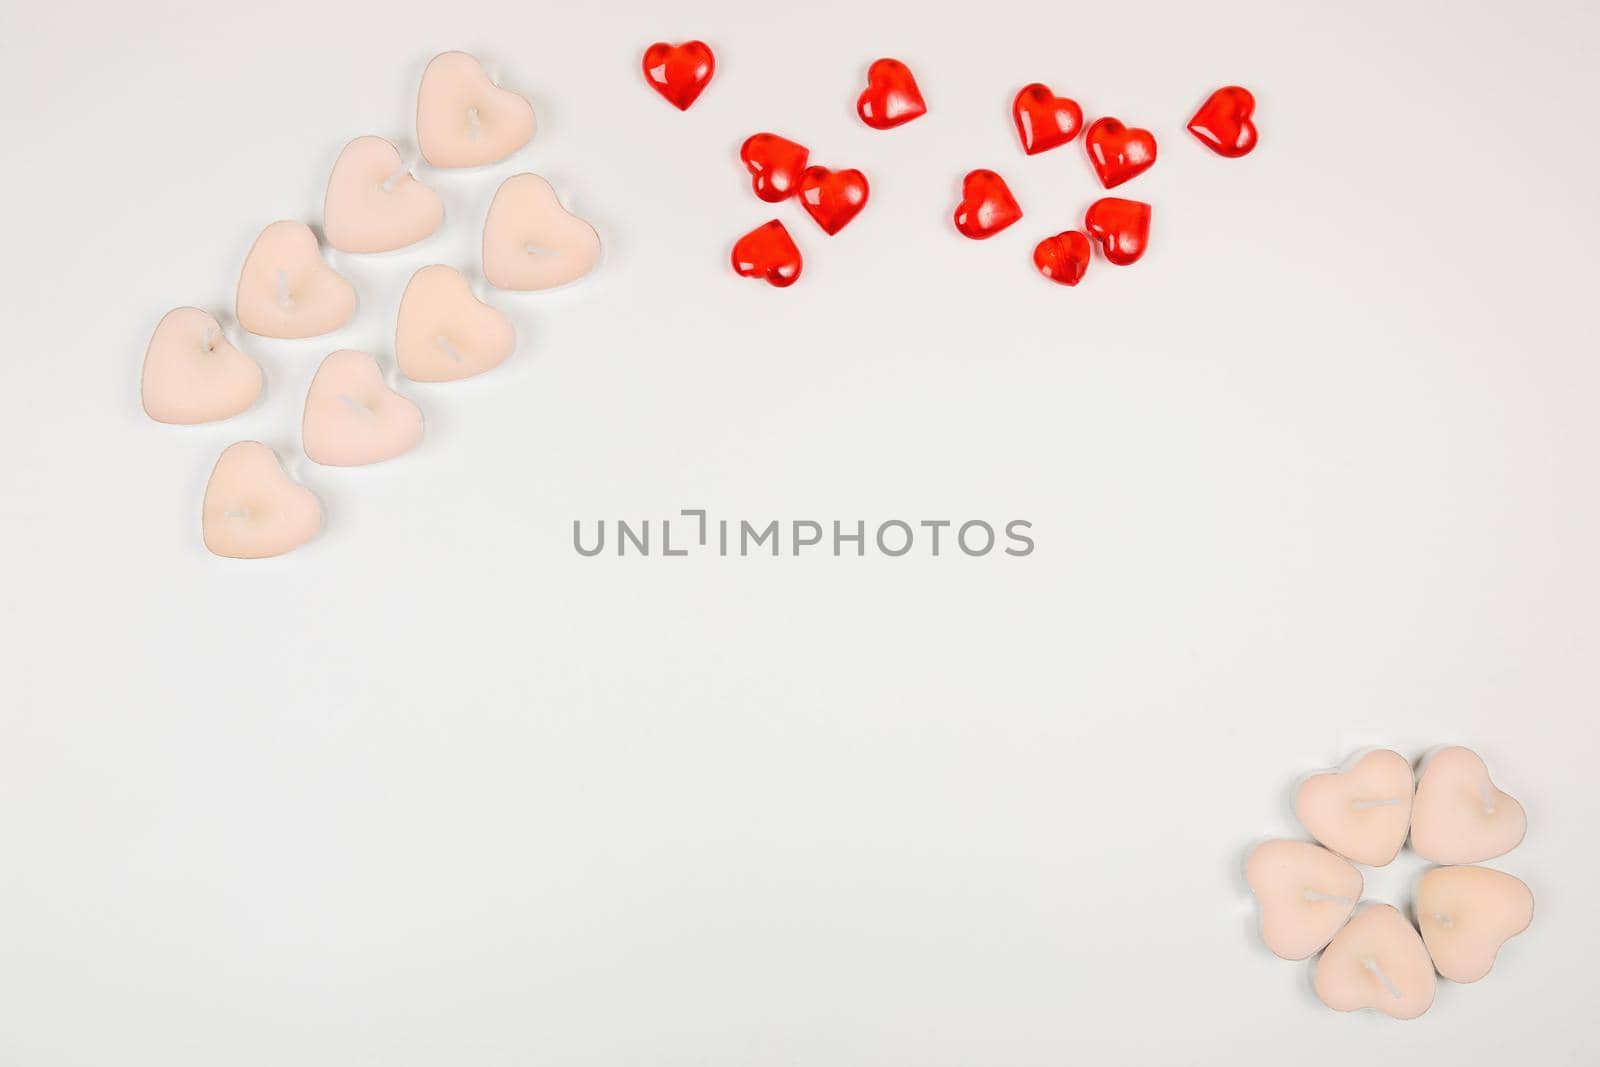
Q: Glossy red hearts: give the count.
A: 11